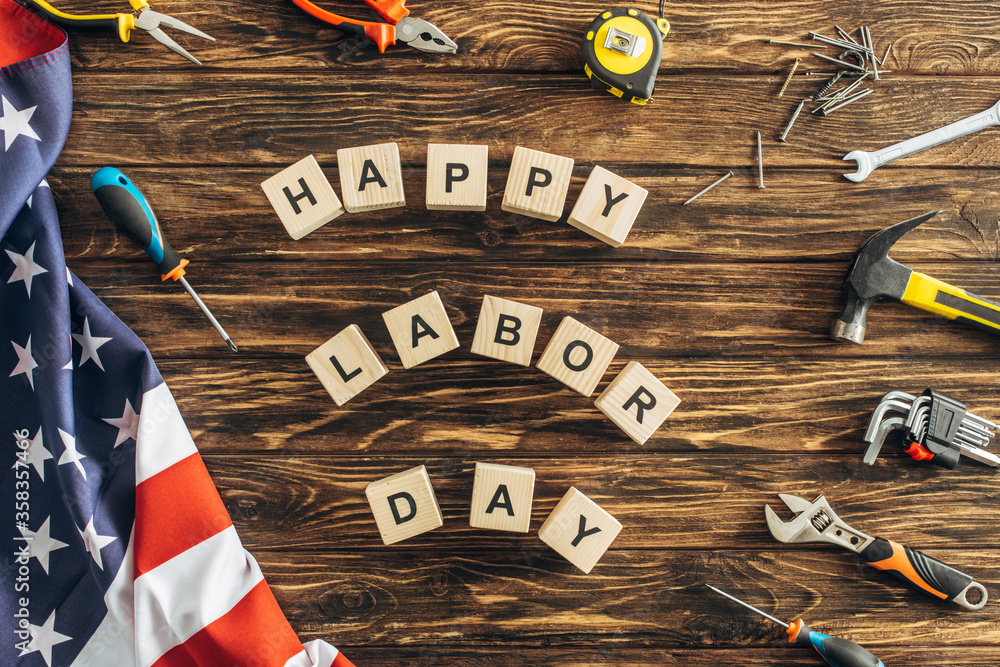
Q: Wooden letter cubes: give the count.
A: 13